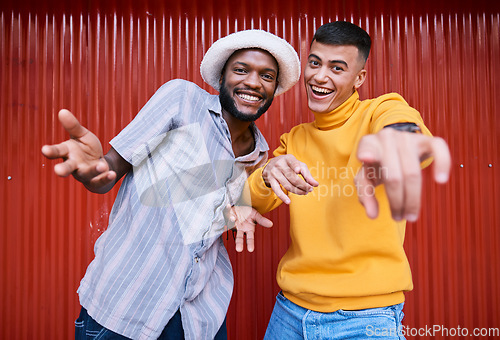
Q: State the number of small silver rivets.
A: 3